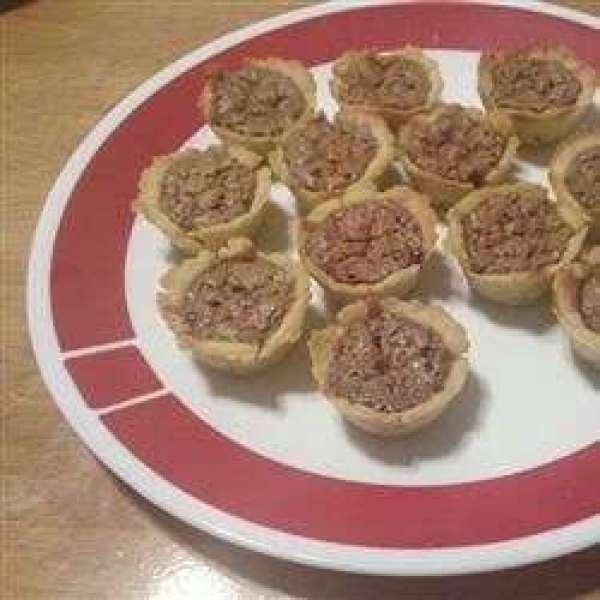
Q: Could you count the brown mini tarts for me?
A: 12